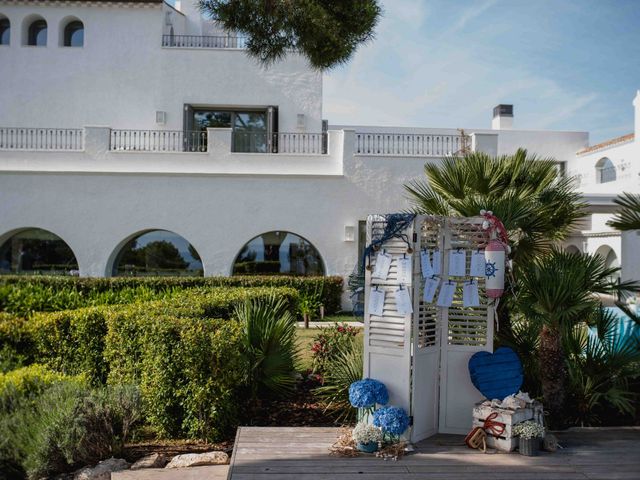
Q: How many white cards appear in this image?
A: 11